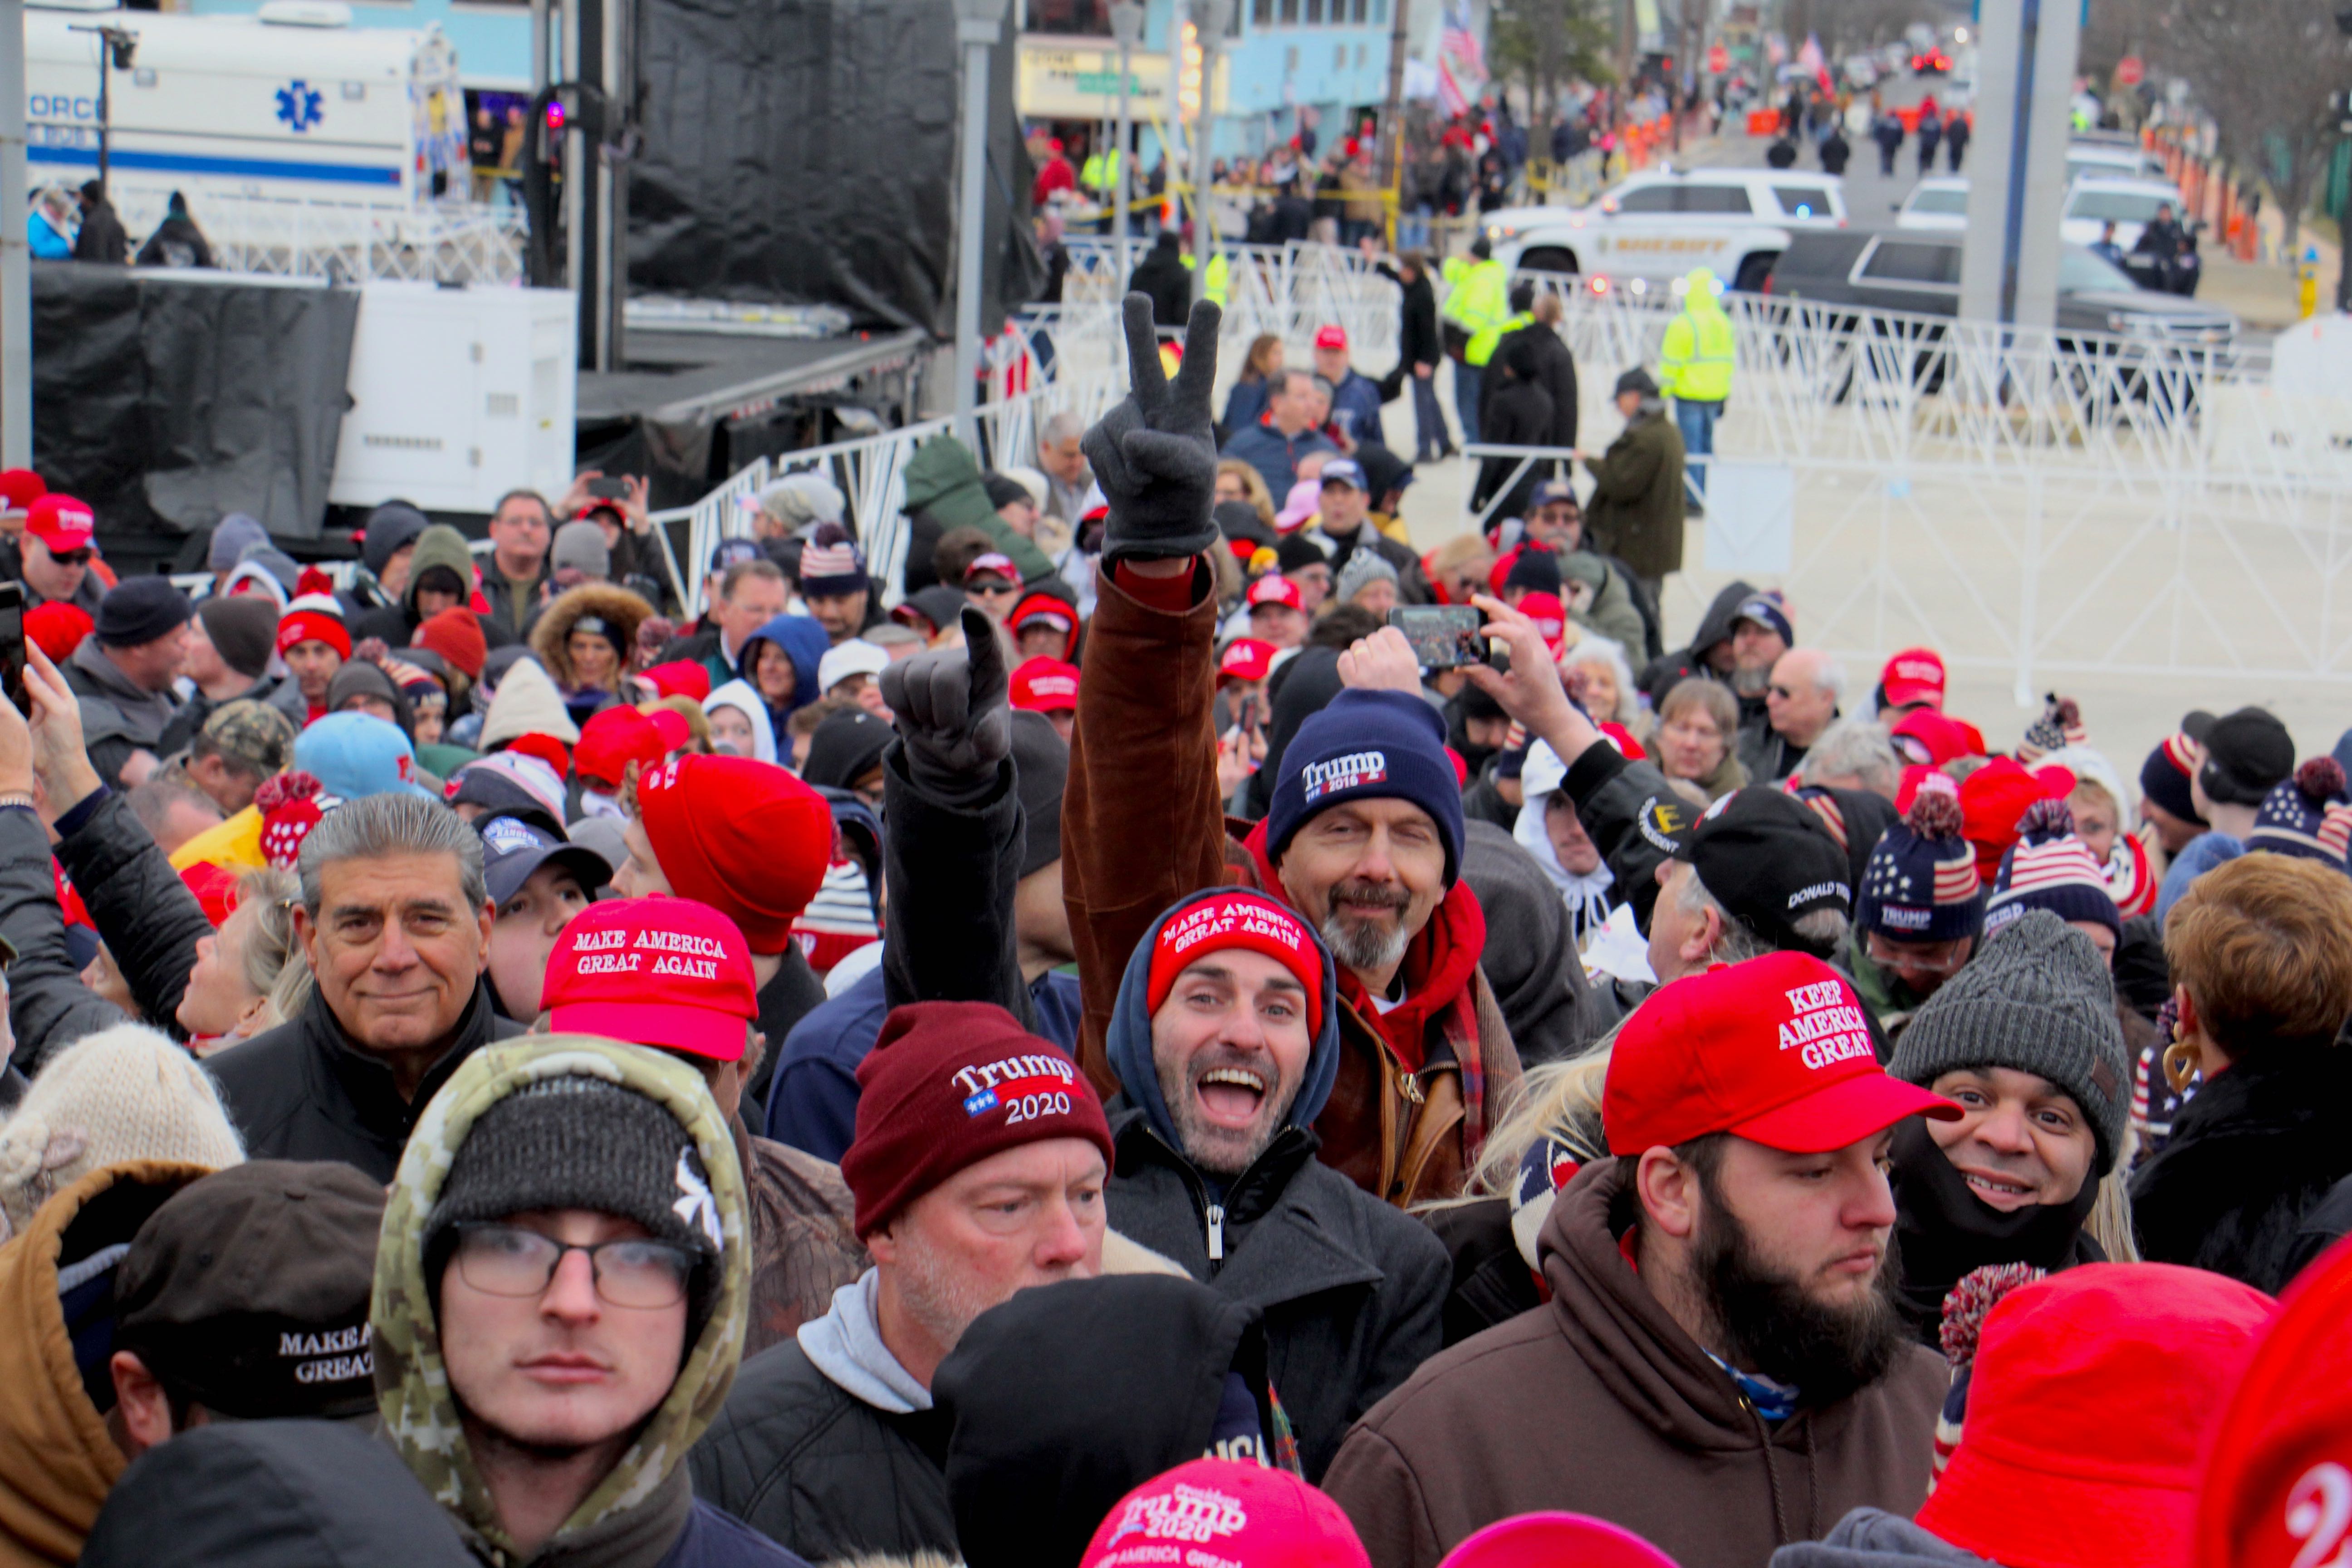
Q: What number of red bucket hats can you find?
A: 1